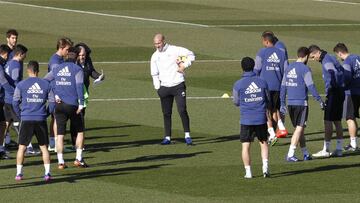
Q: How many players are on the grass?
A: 12